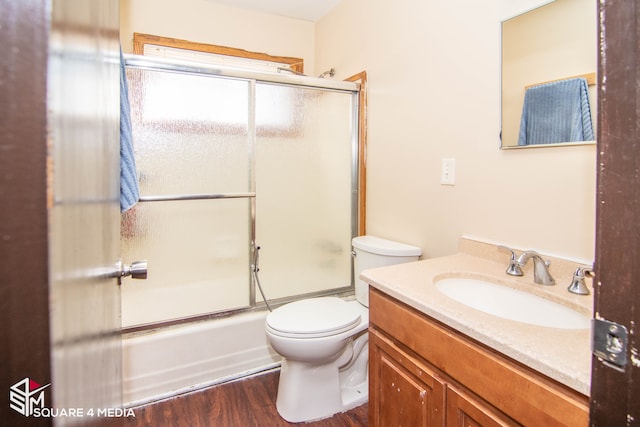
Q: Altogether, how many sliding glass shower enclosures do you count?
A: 1